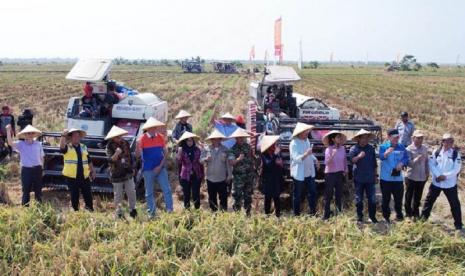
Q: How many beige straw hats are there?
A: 13